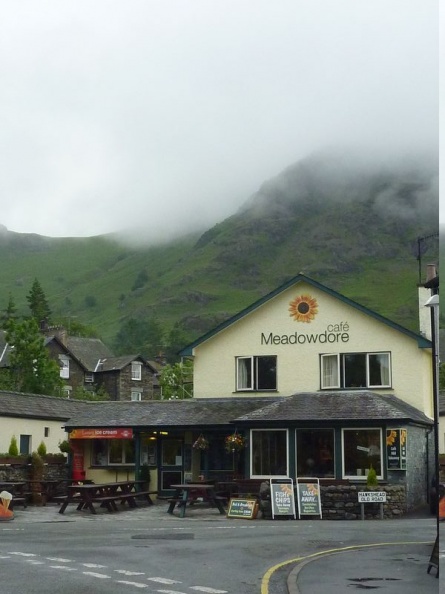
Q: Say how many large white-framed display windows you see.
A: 3